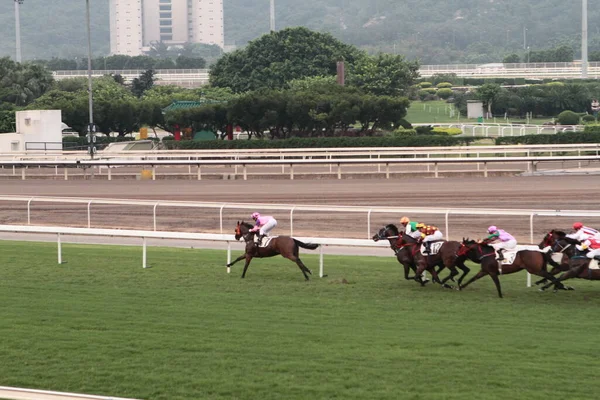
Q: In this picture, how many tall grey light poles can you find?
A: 4